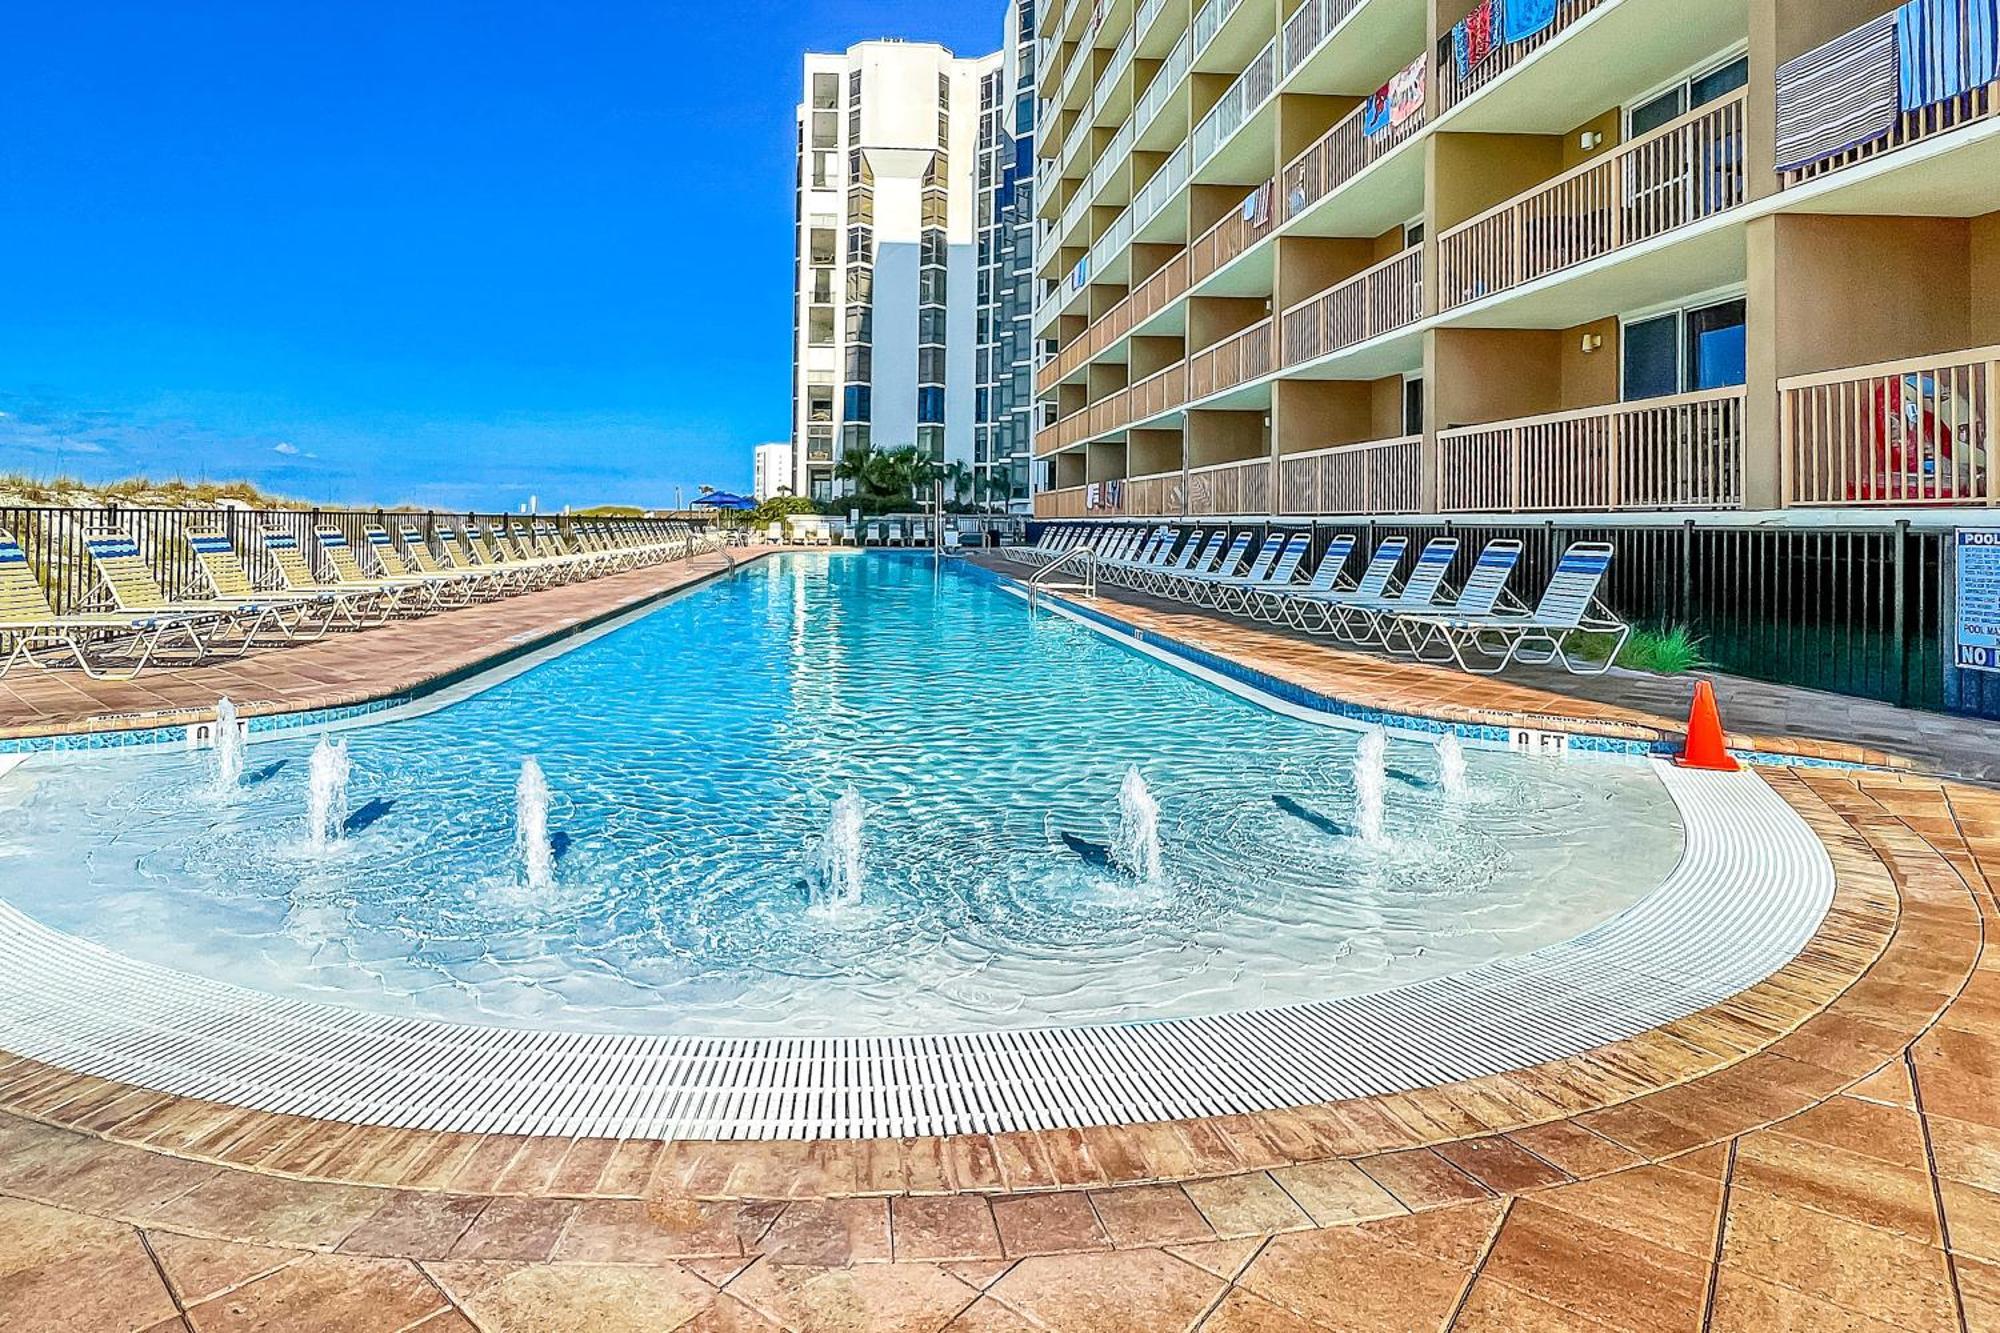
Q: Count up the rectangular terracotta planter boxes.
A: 0